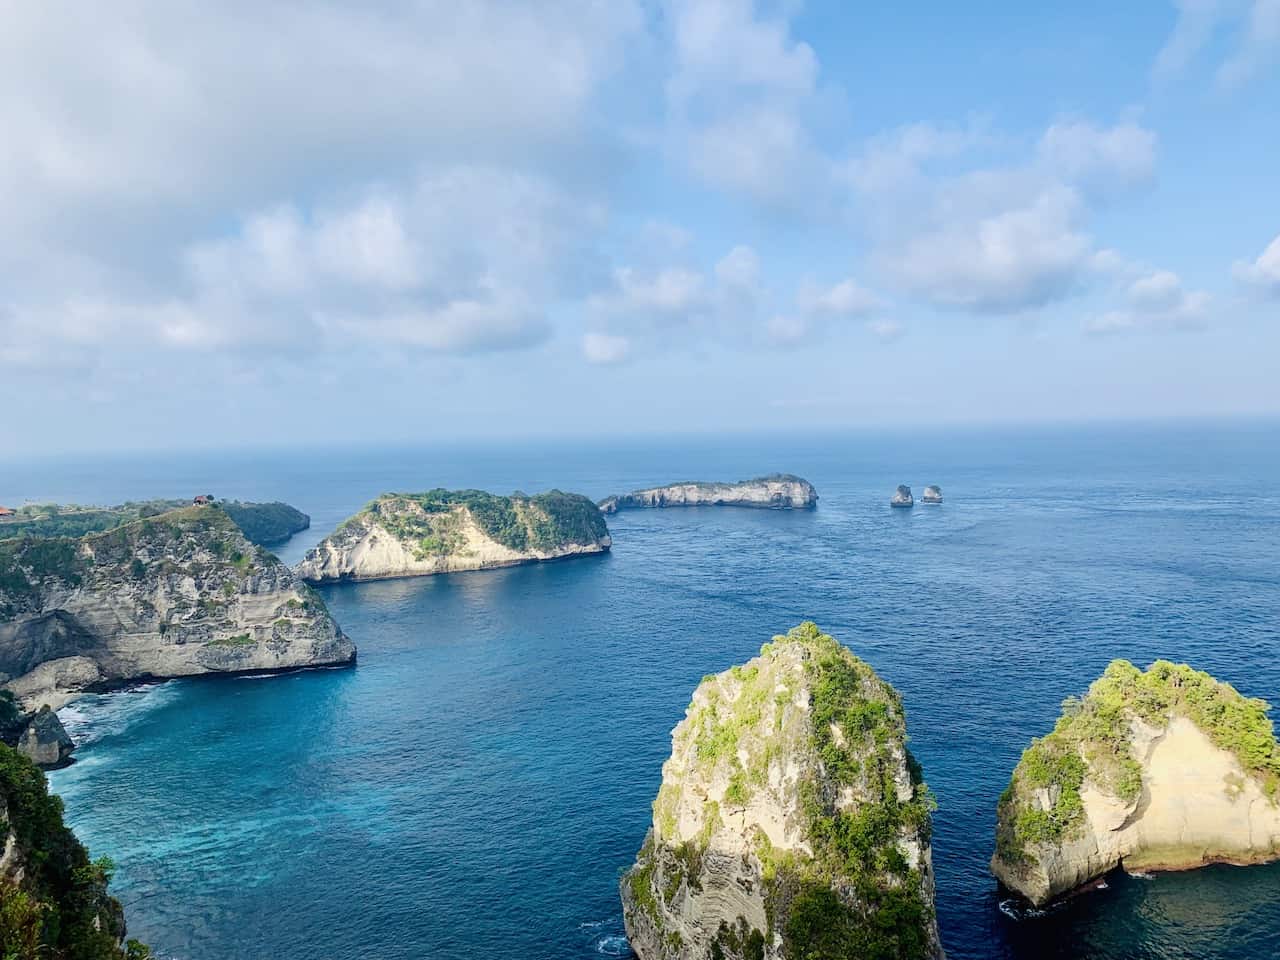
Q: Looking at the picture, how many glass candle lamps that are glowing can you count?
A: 0